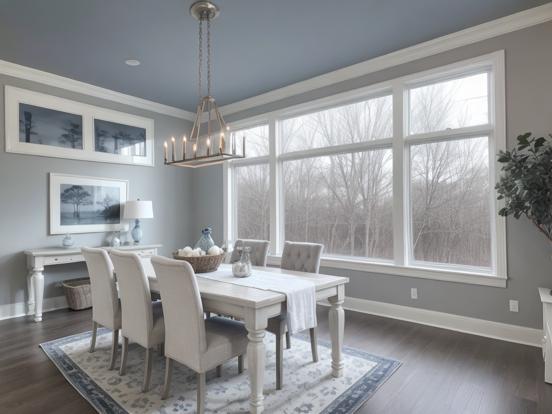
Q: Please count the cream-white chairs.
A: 3